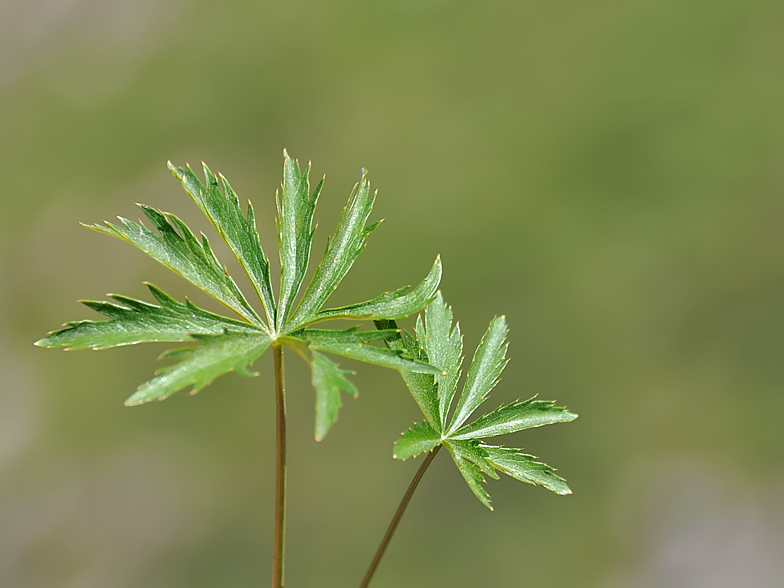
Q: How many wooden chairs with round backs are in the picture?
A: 0